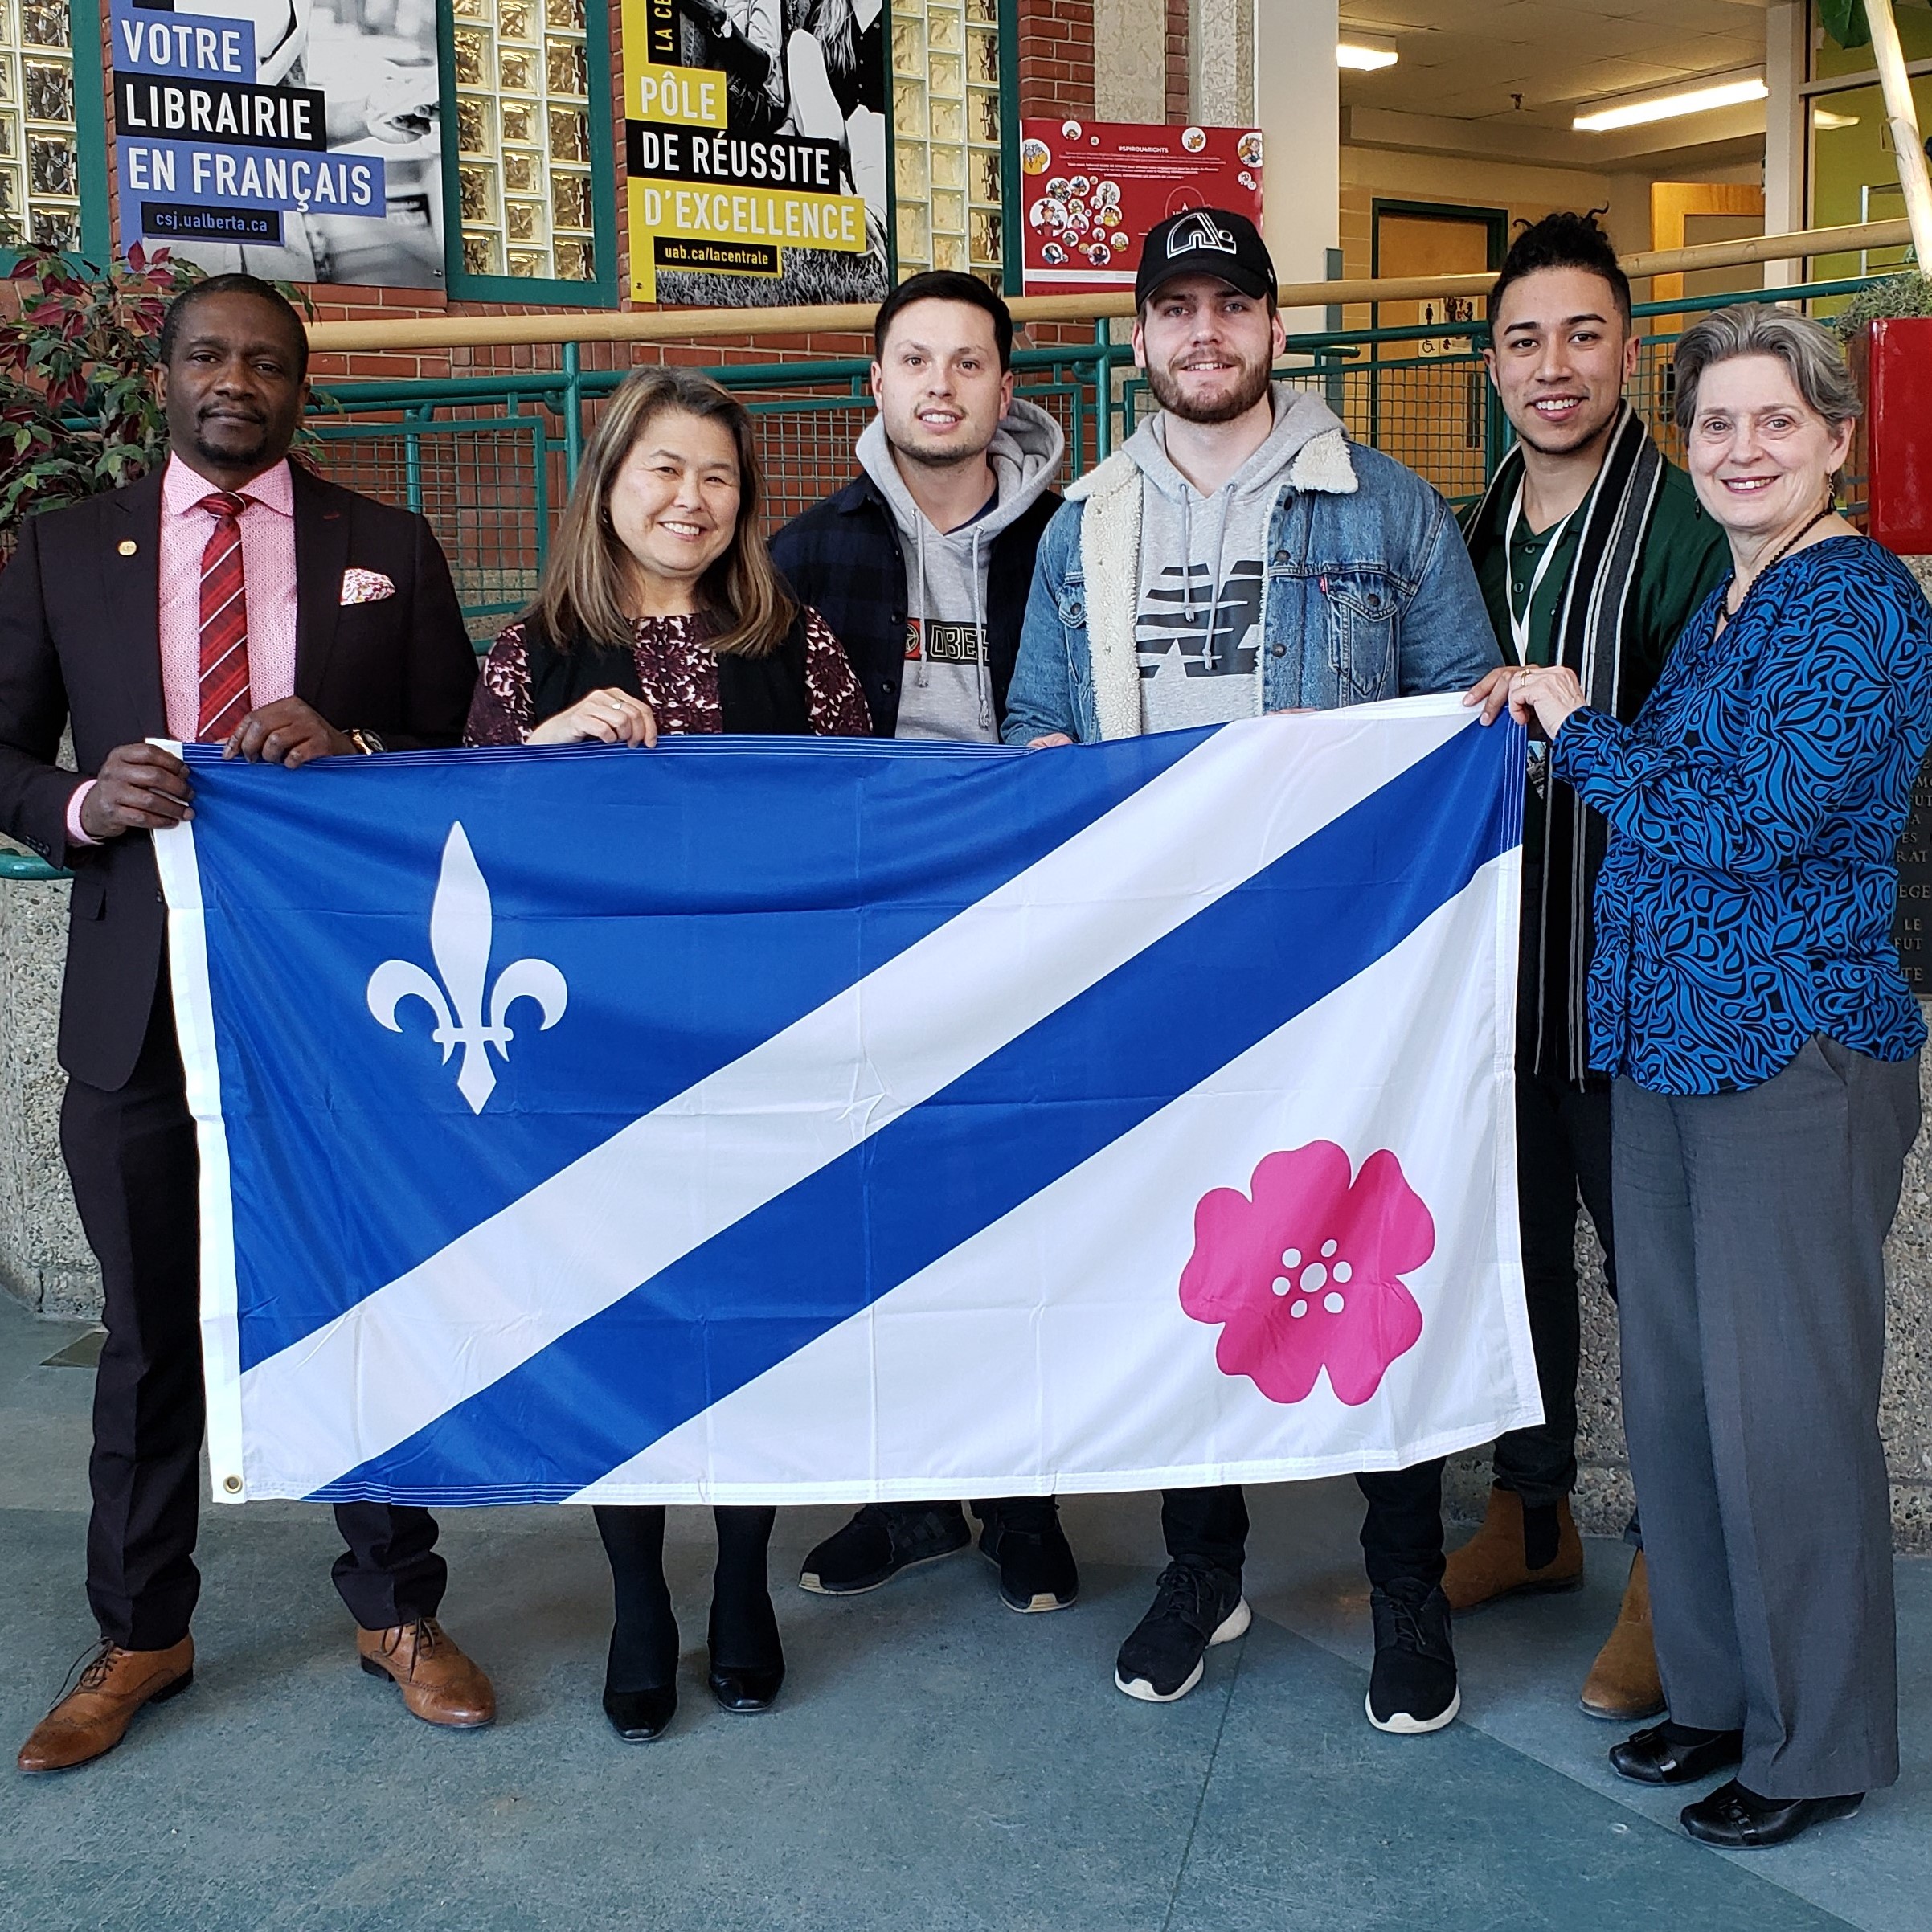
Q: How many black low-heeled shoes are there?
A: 4